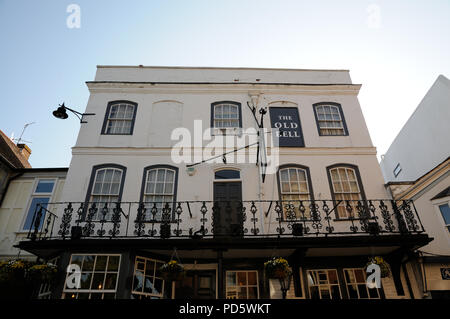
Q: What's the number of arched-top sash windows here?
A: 7